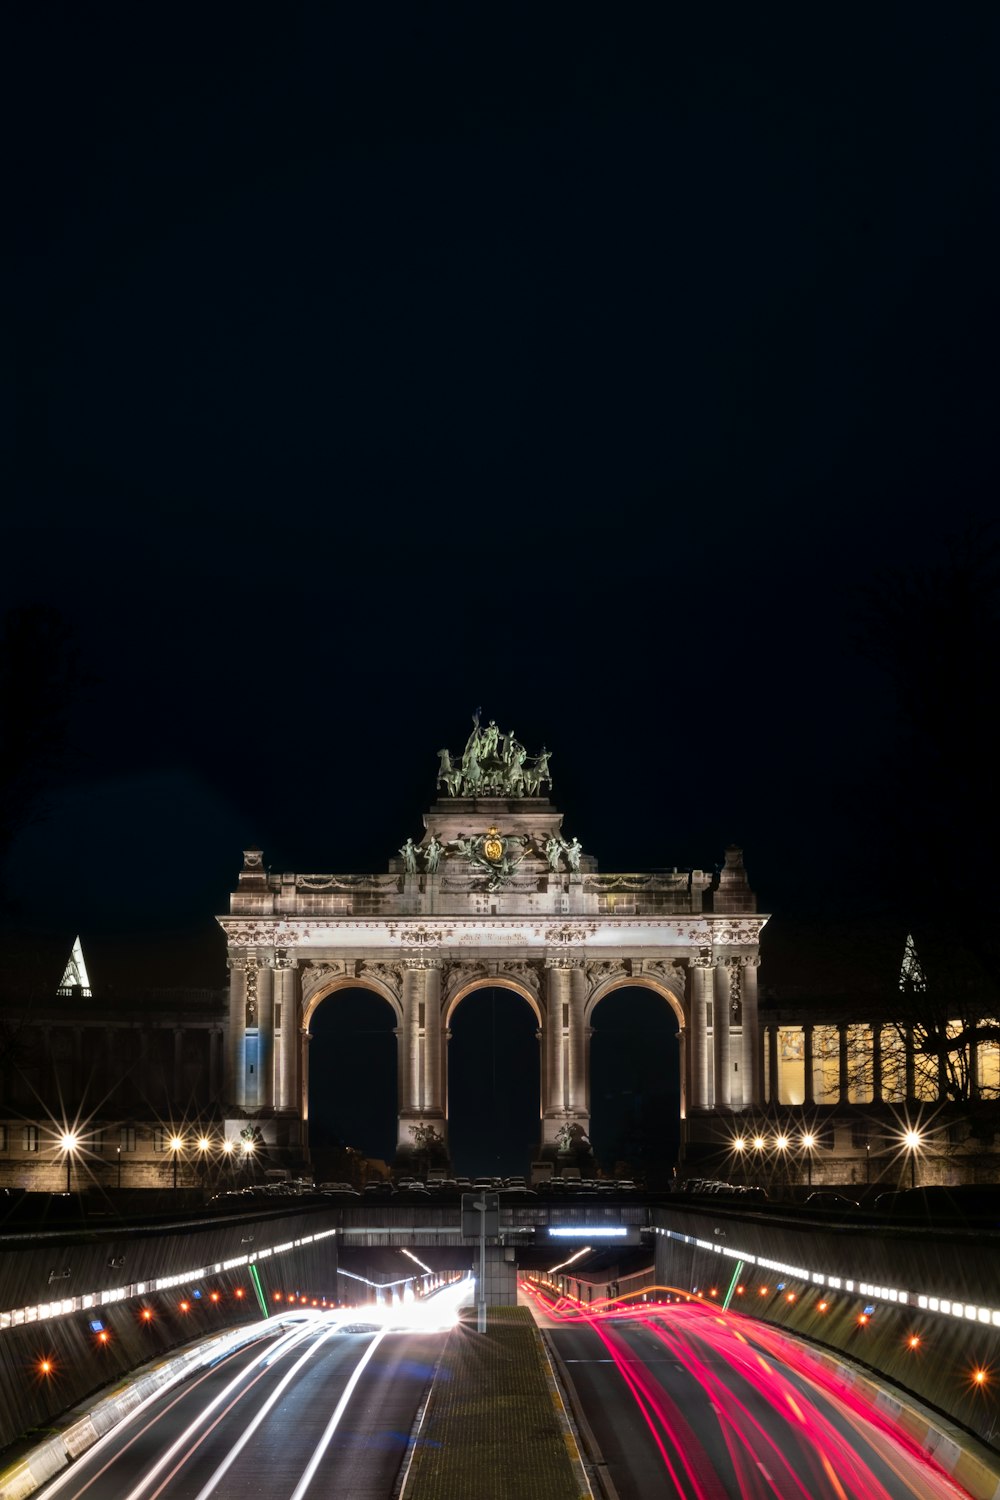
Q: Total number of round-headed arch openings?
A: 3